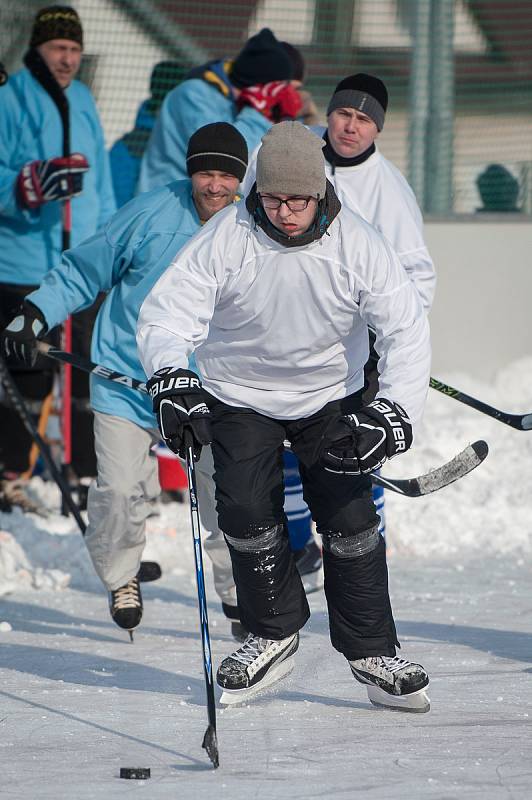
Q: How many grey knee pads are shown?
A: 2